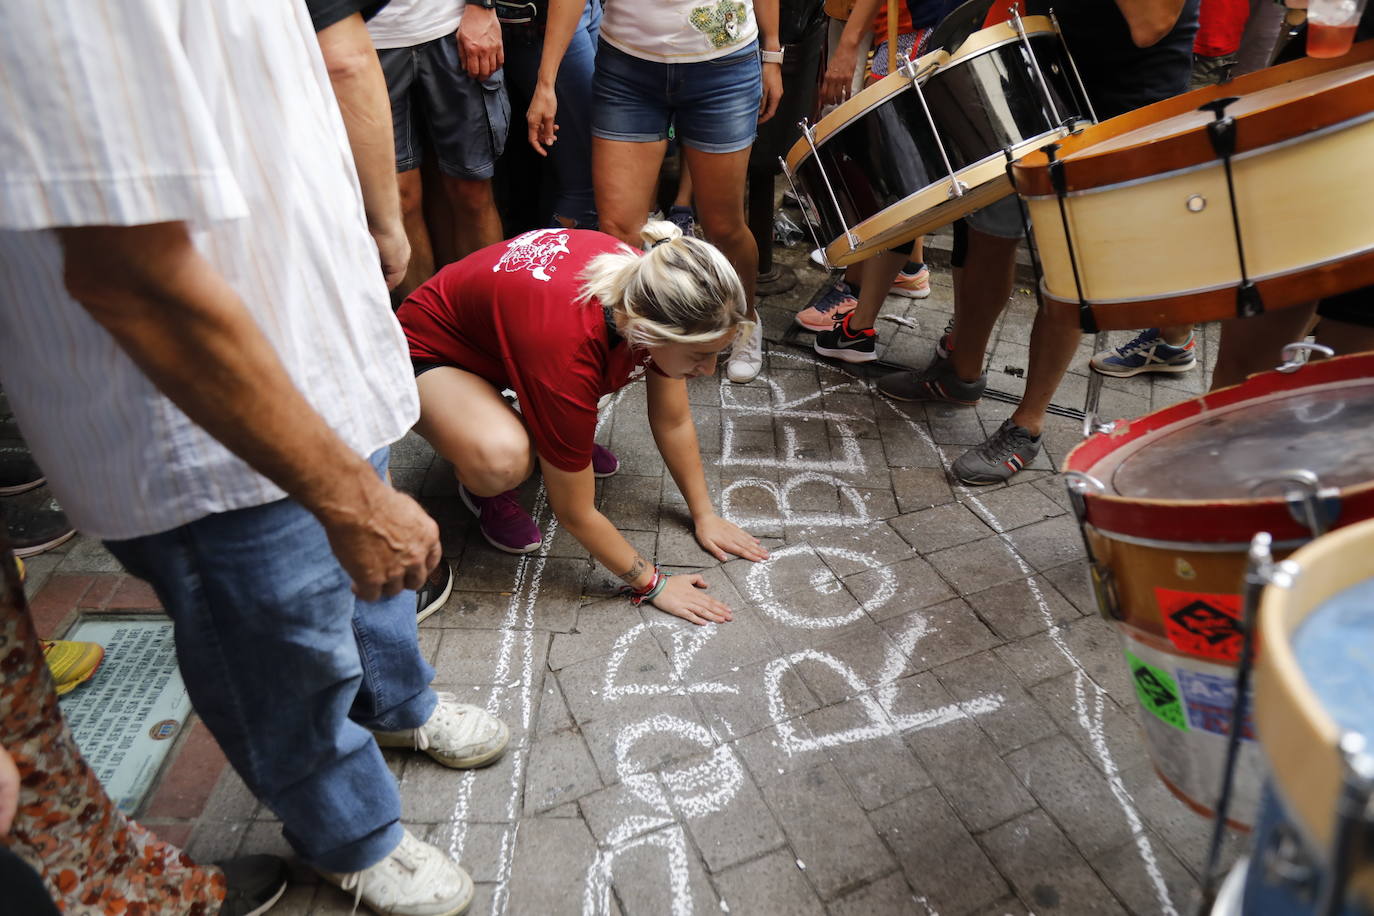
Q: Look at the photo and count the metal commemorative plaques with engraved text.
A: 1